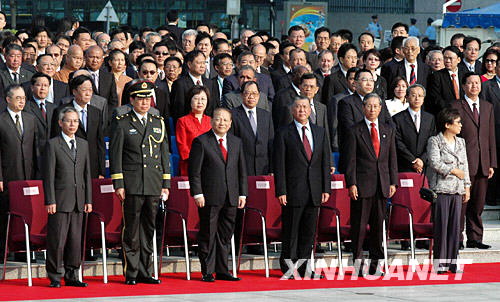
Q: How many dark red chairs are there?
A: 6